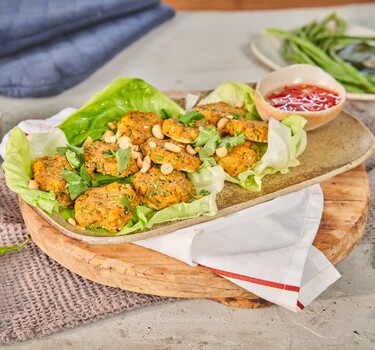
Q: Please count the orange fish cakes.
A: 10